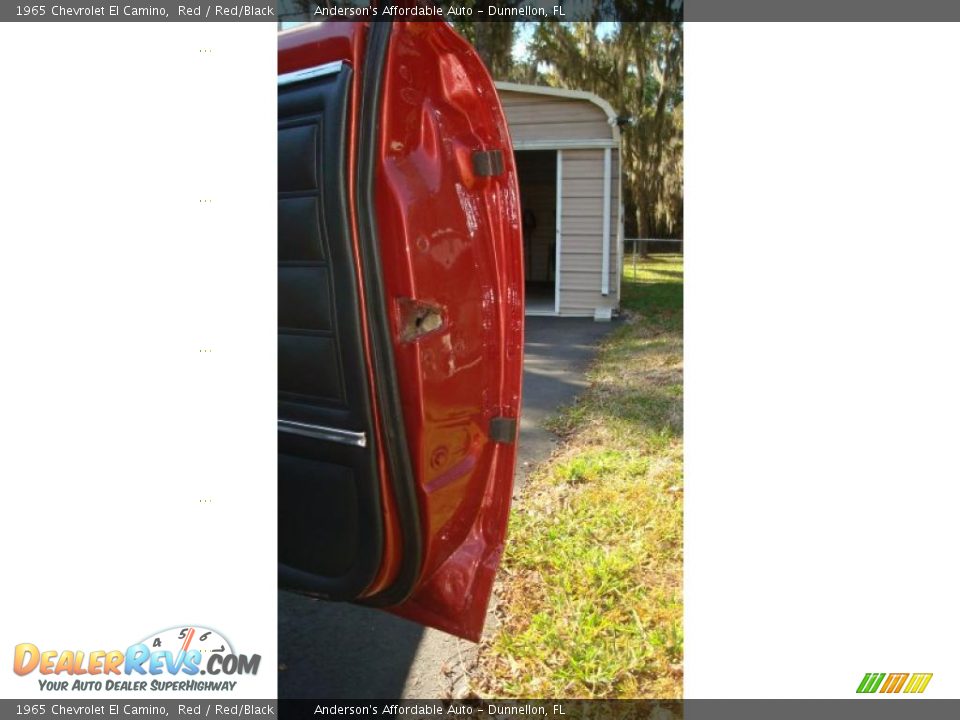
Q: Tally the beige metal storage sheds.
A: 1